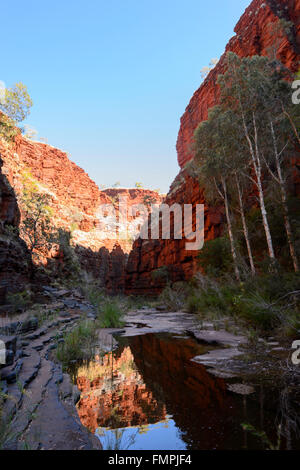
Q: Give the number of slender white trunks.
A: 4